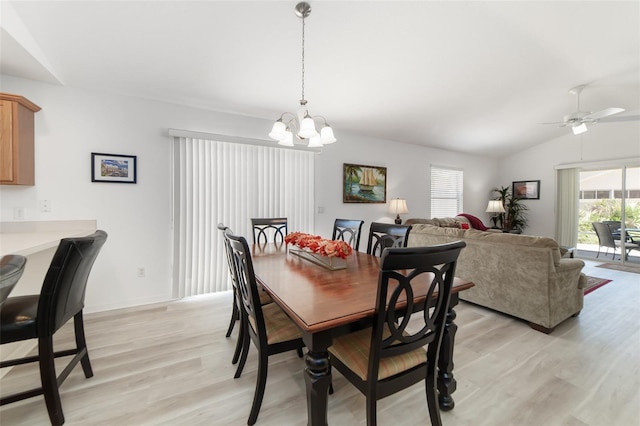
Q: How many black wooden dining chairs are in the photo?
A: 6